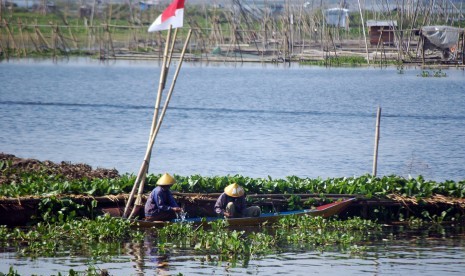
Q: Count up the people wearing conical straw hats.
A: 2